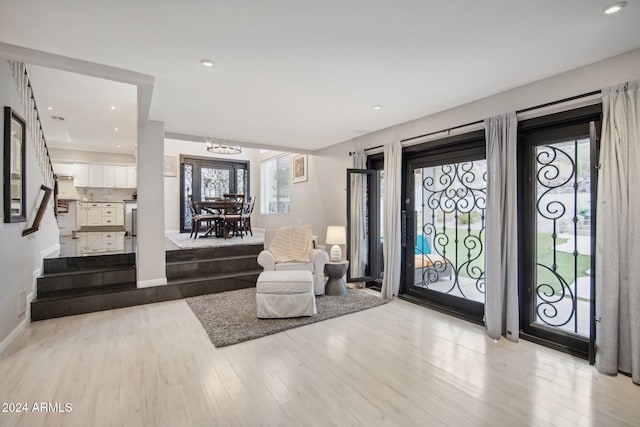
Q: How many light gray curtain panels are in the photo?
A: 4